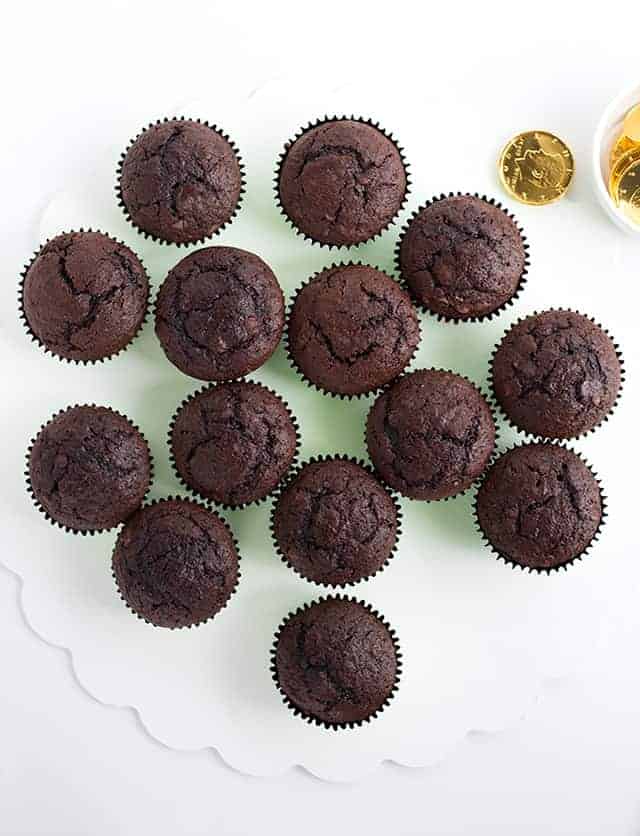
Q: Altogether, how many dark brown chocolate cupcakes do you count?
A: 14